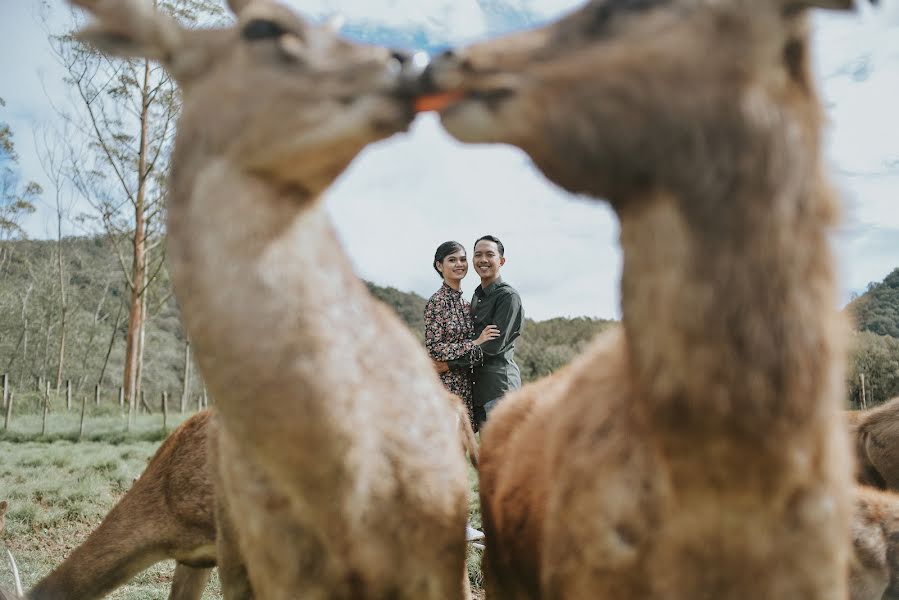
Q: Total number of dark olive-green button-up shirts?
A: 1